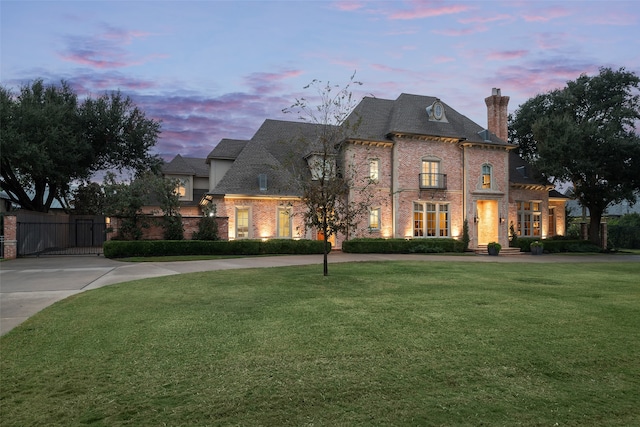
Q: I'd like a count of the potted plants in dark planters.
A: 2